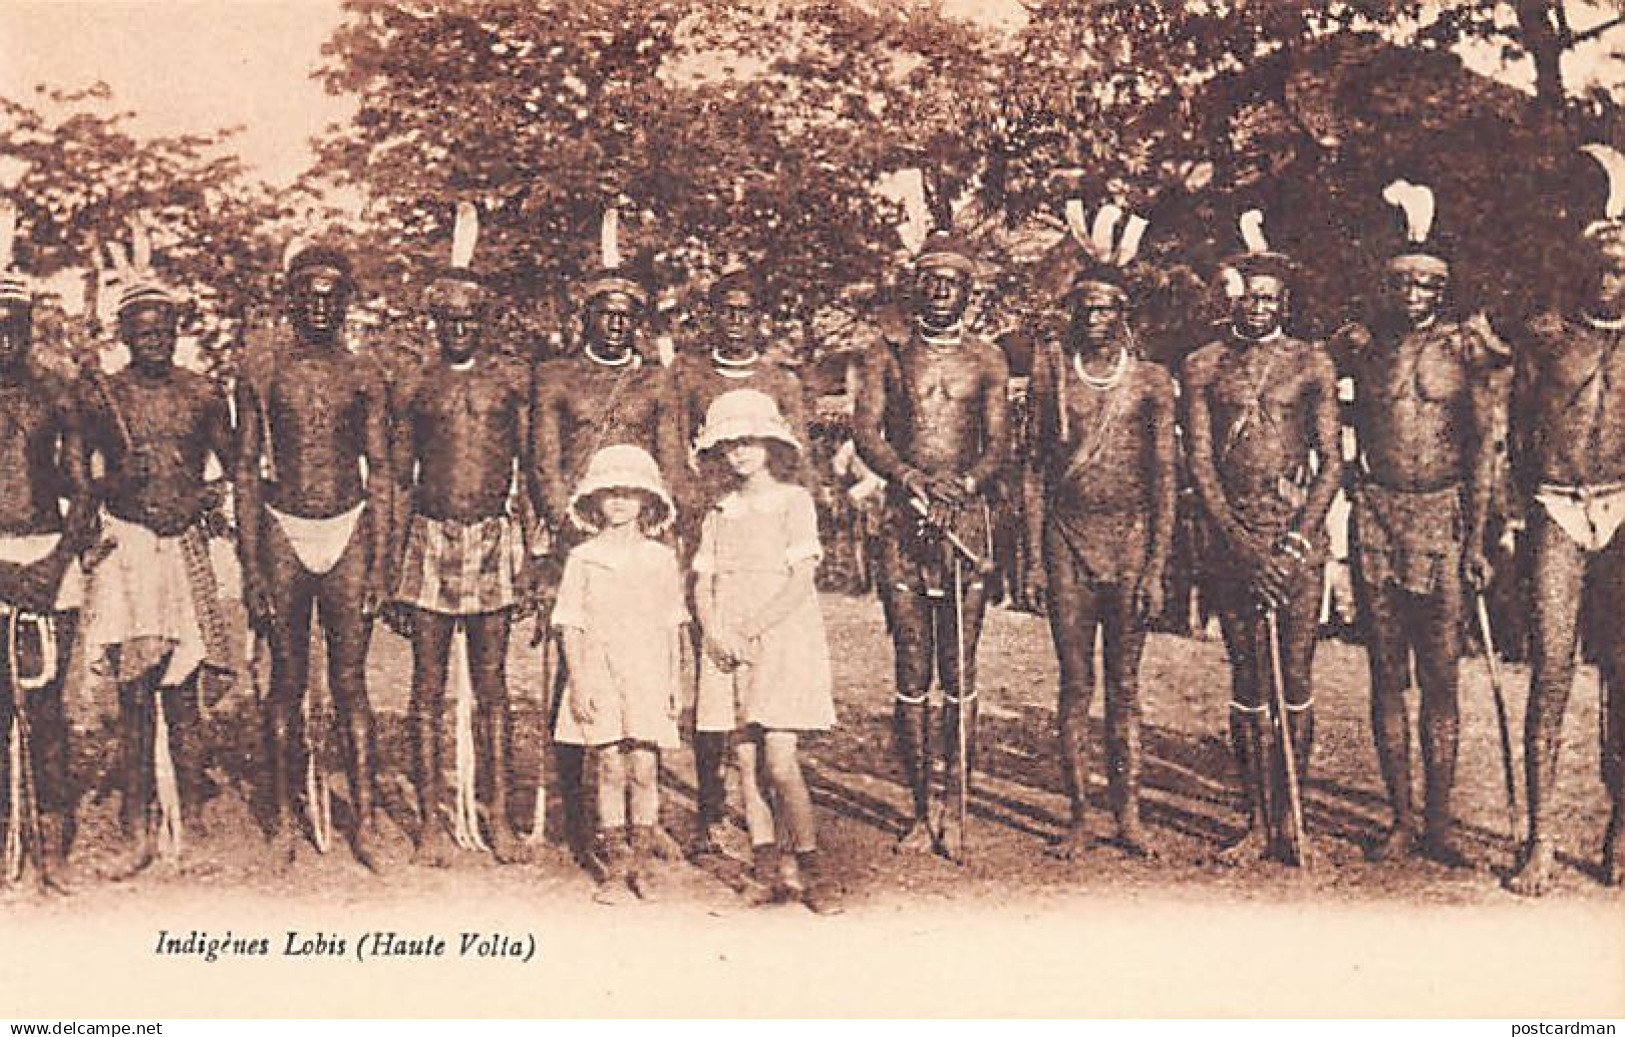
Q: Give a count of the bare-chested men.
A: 11